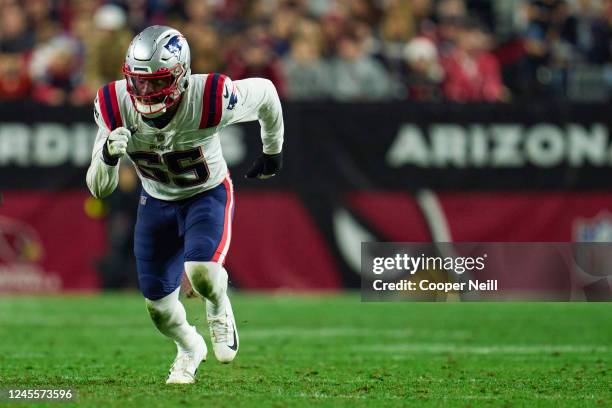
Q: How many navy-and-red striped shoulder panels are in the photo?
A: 2